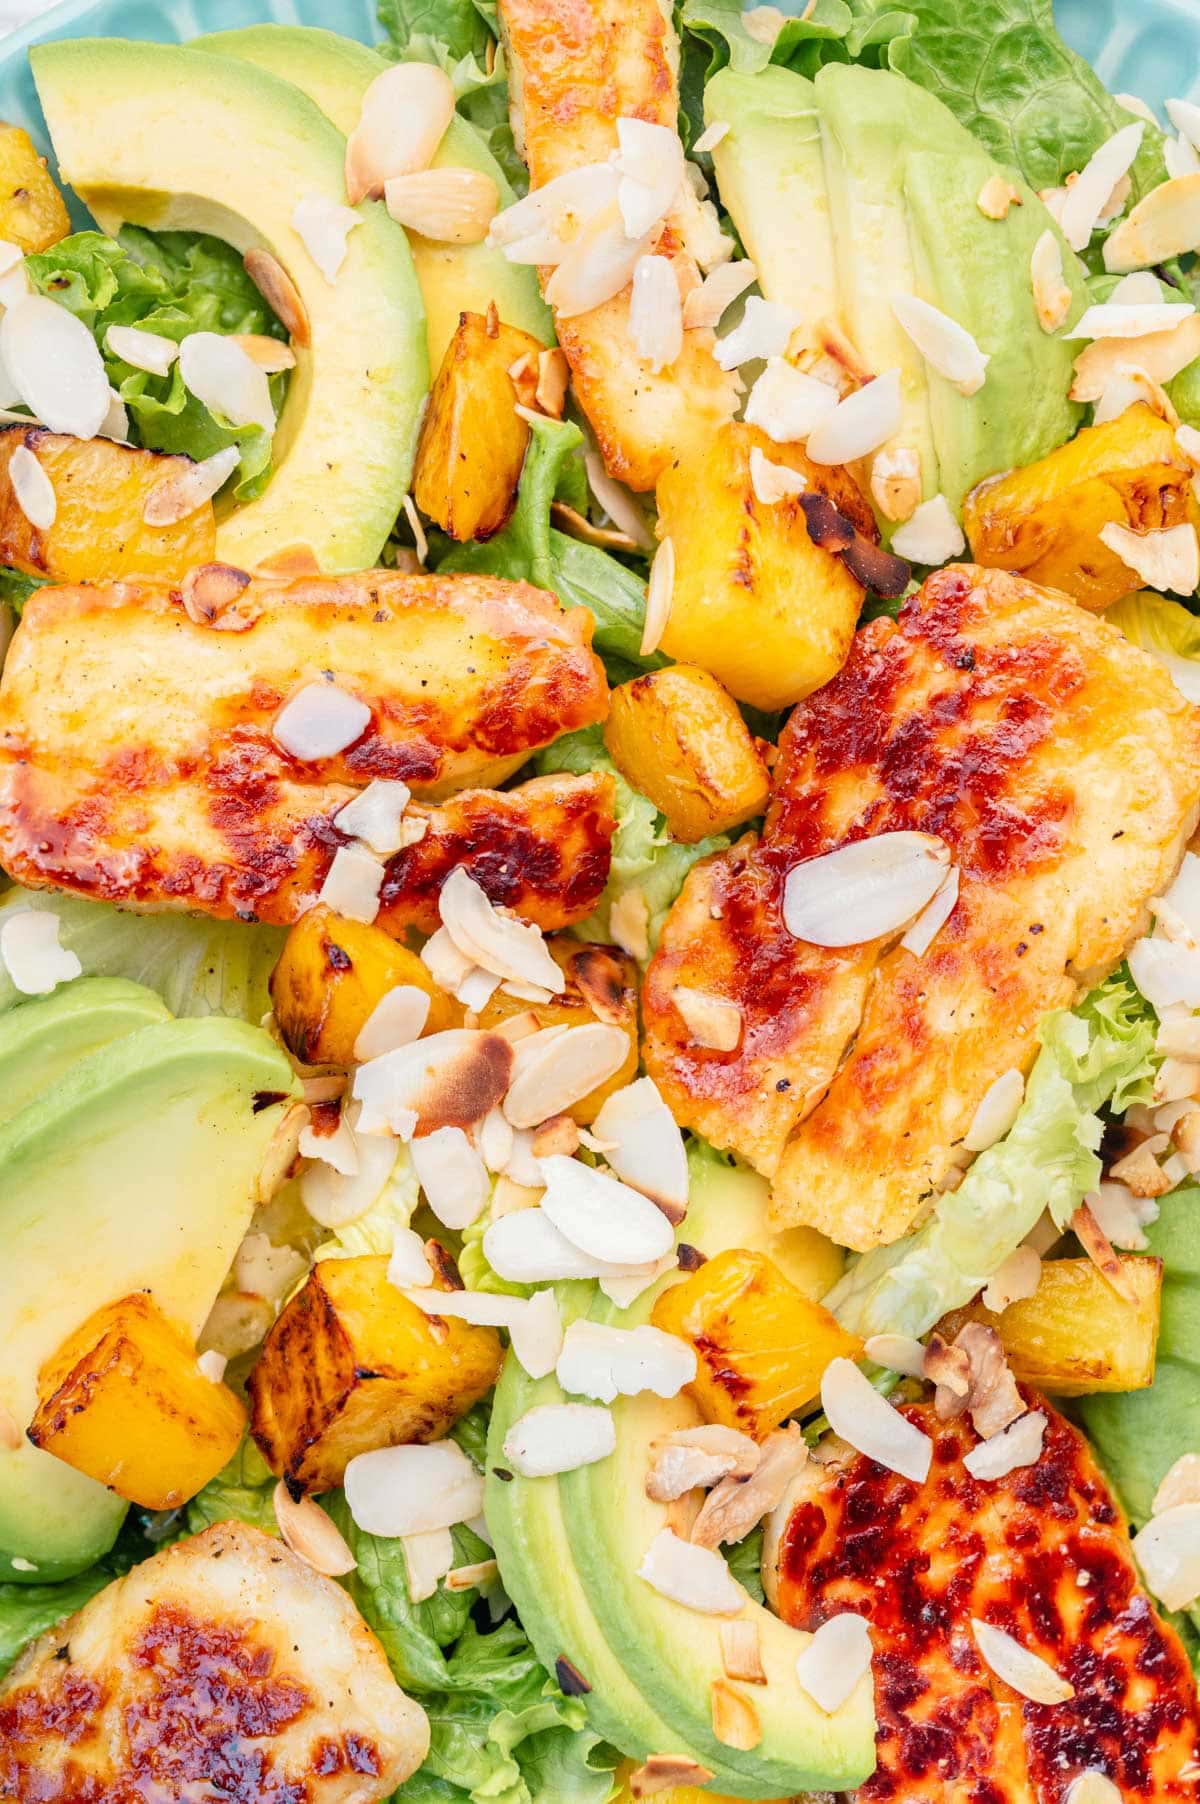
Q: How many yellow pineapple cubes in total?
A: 12